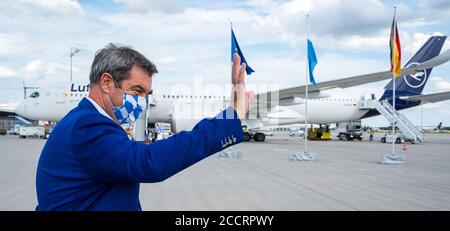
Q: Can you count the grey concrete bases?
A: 3